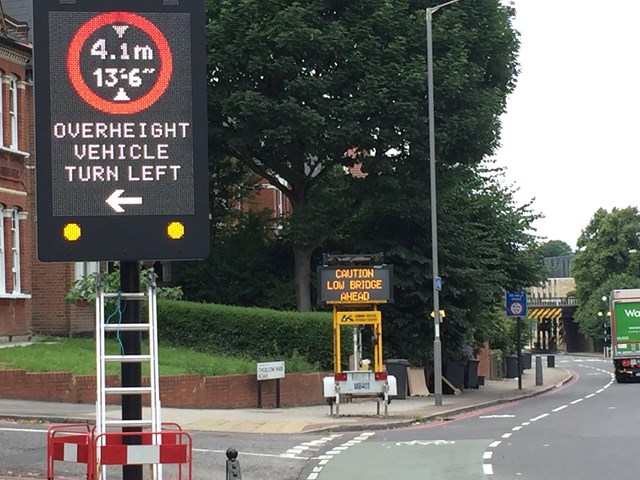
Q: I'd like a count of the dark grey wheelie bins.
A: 5